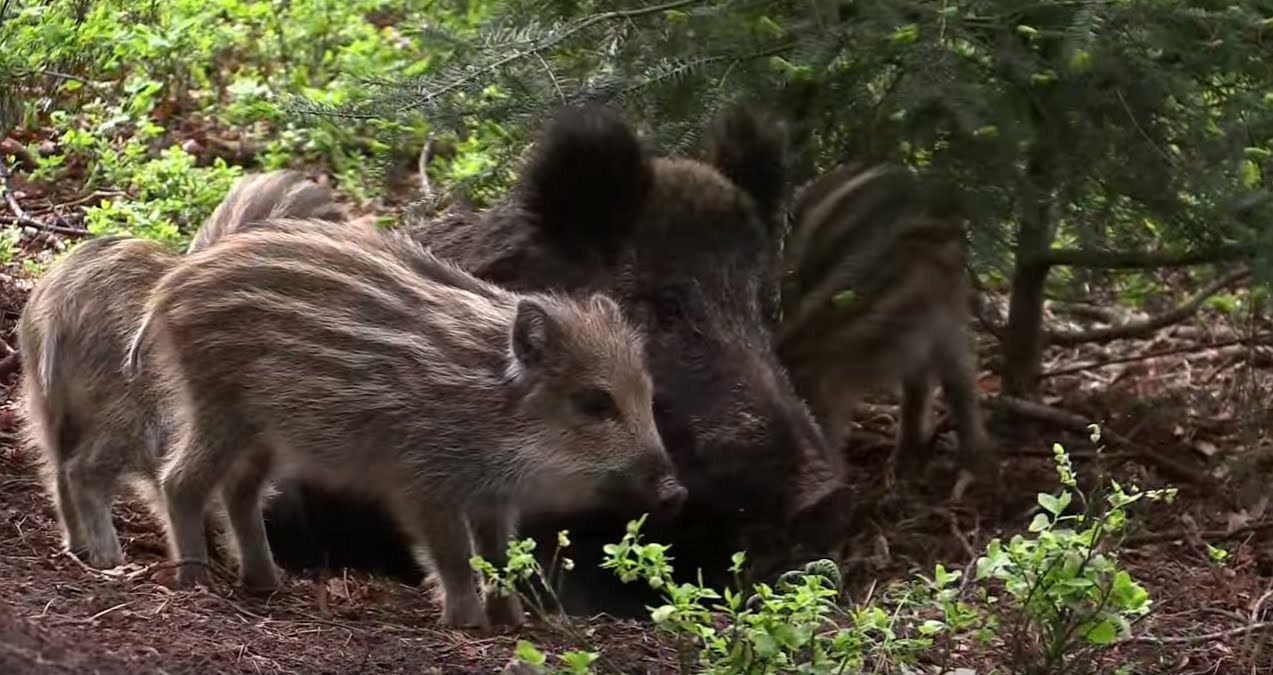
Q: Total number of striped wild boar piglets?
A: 4